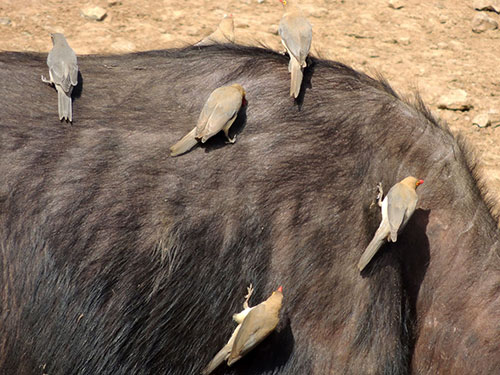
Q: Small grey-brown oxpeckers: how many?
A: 6